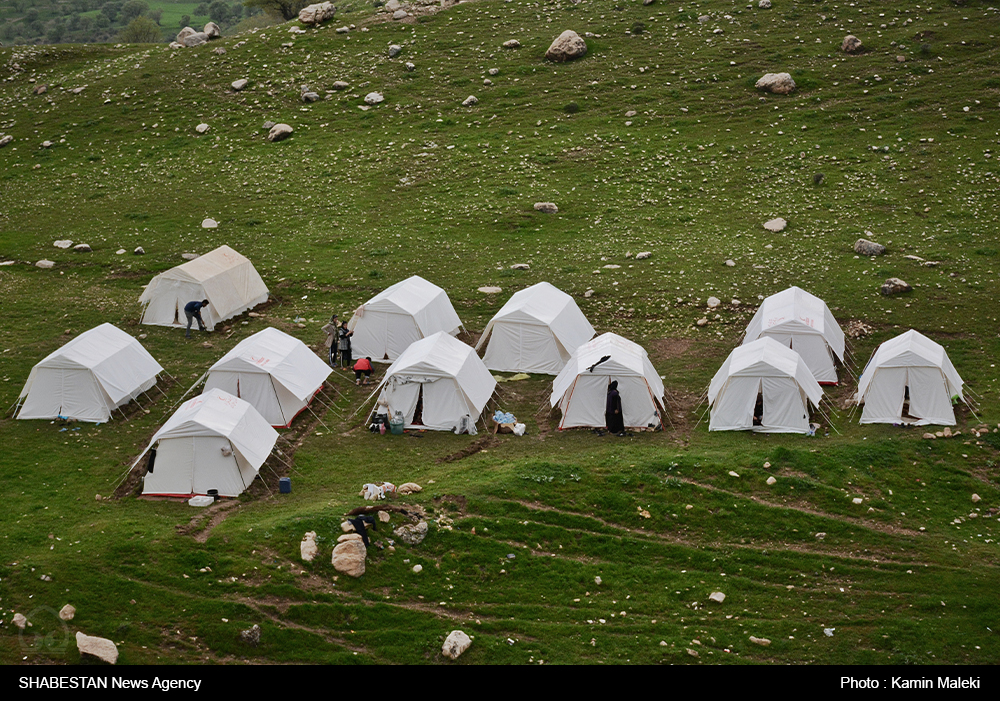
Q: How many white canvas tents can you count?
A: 11